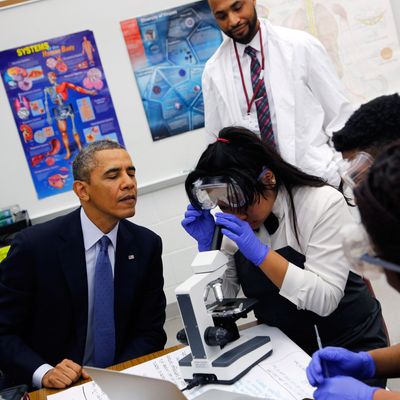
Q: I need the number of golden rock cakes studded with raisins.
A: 0